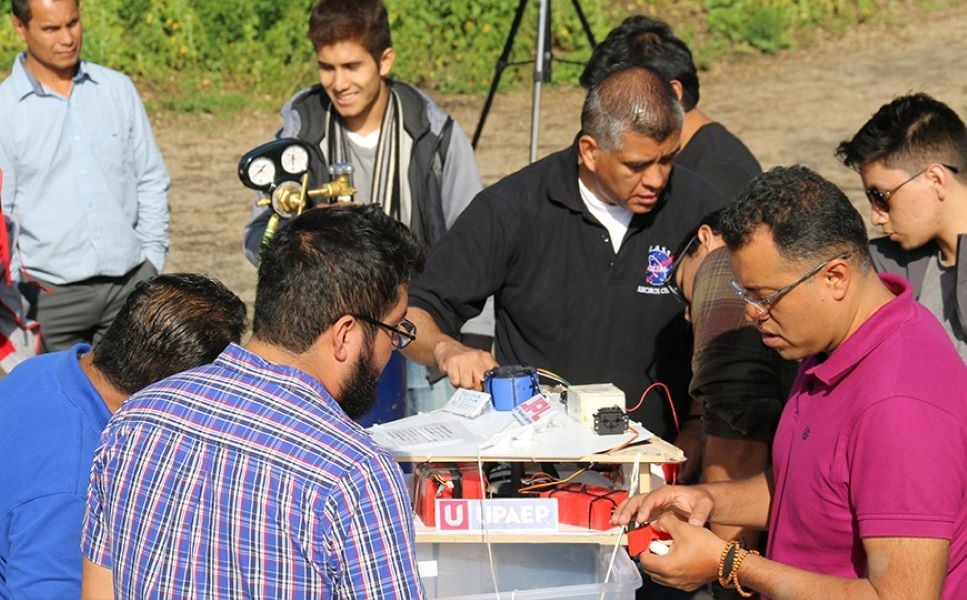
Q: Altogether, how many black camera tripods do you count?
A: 1